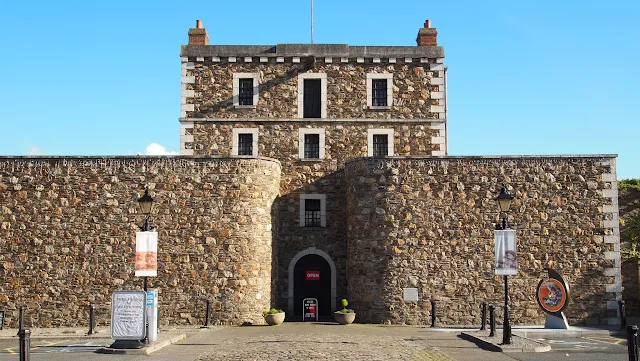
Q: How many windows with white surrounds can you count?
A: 7